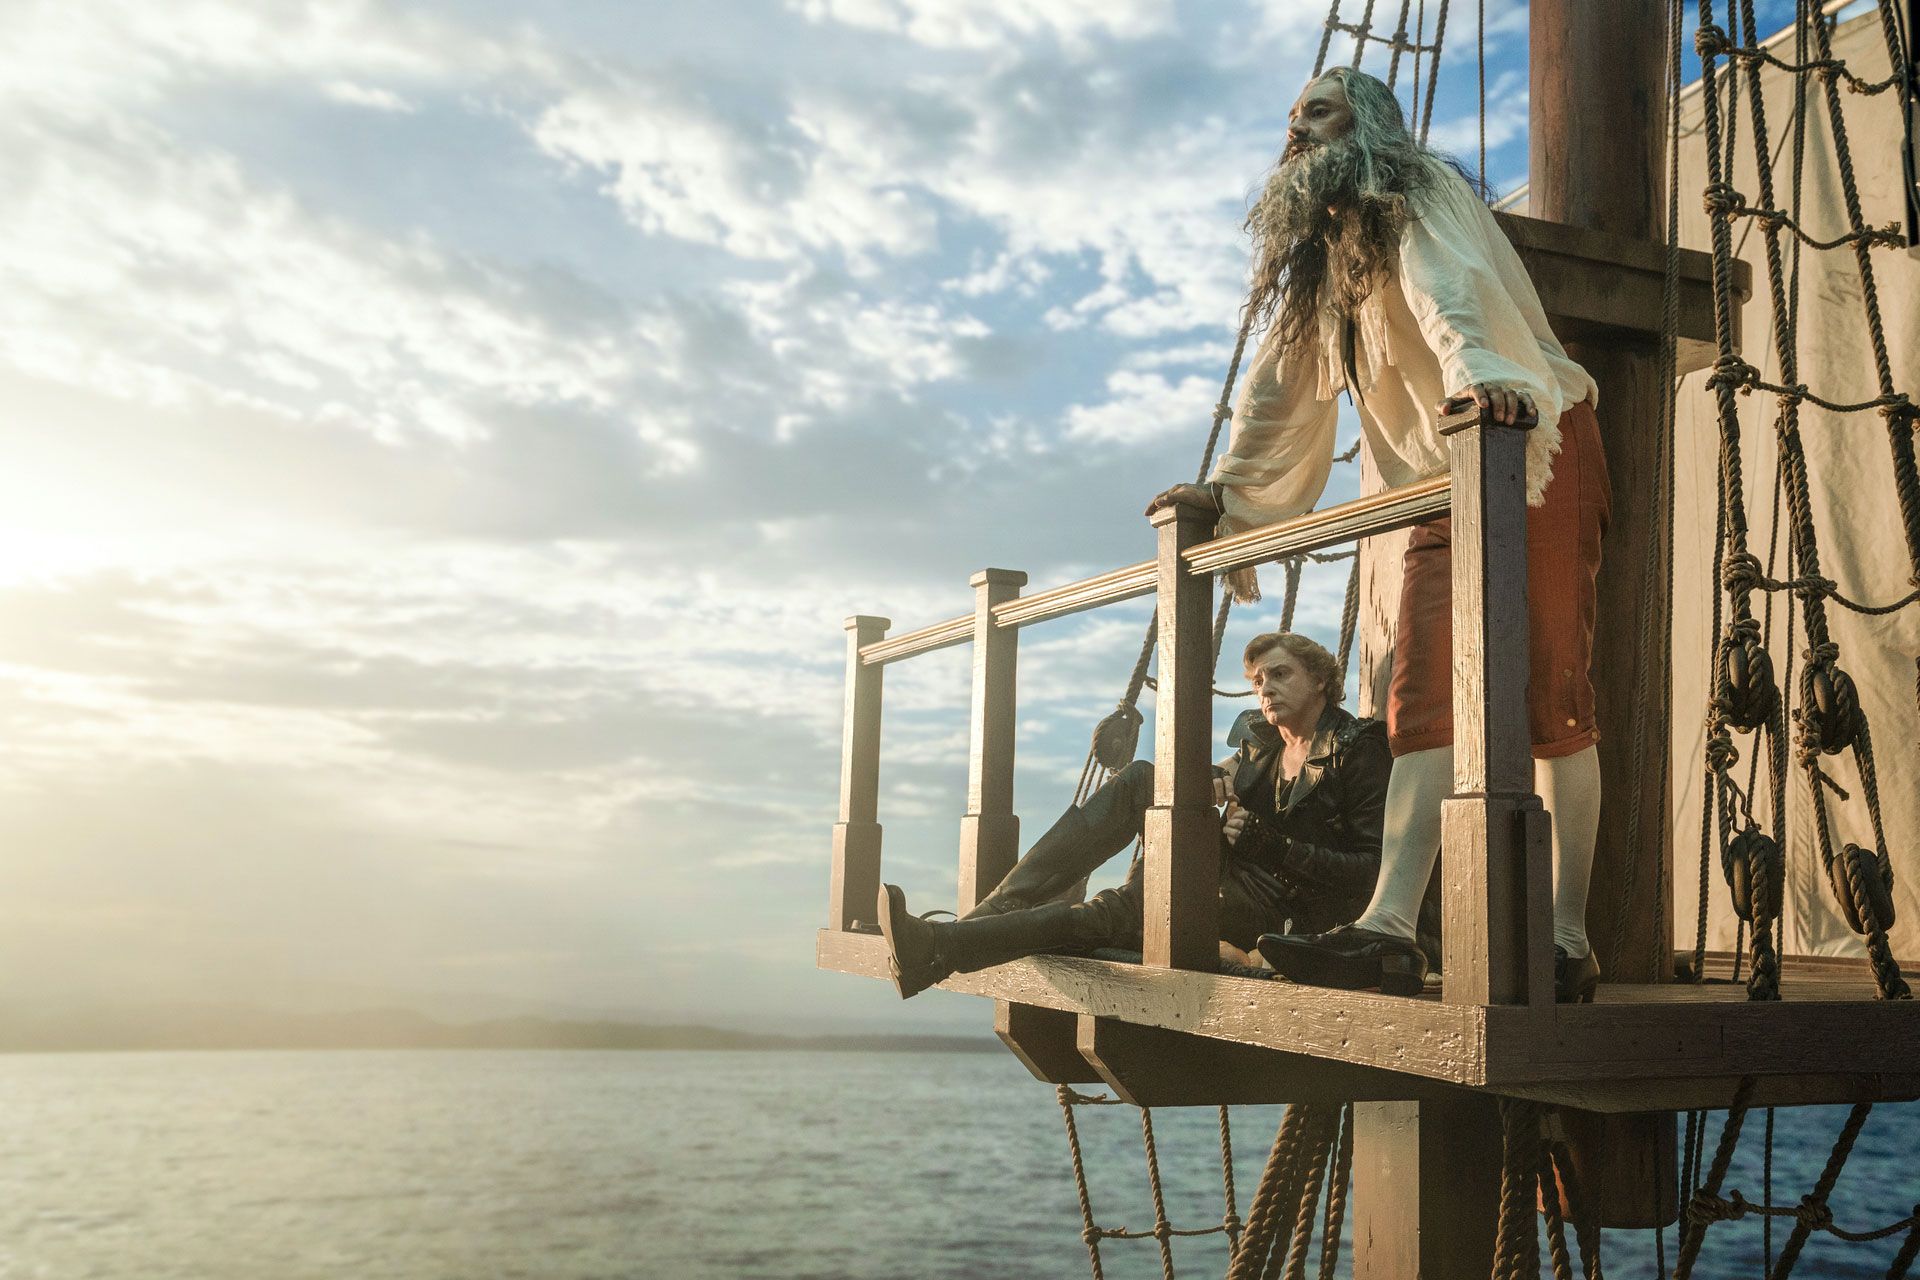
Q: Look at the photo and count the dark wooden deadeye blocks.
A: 5